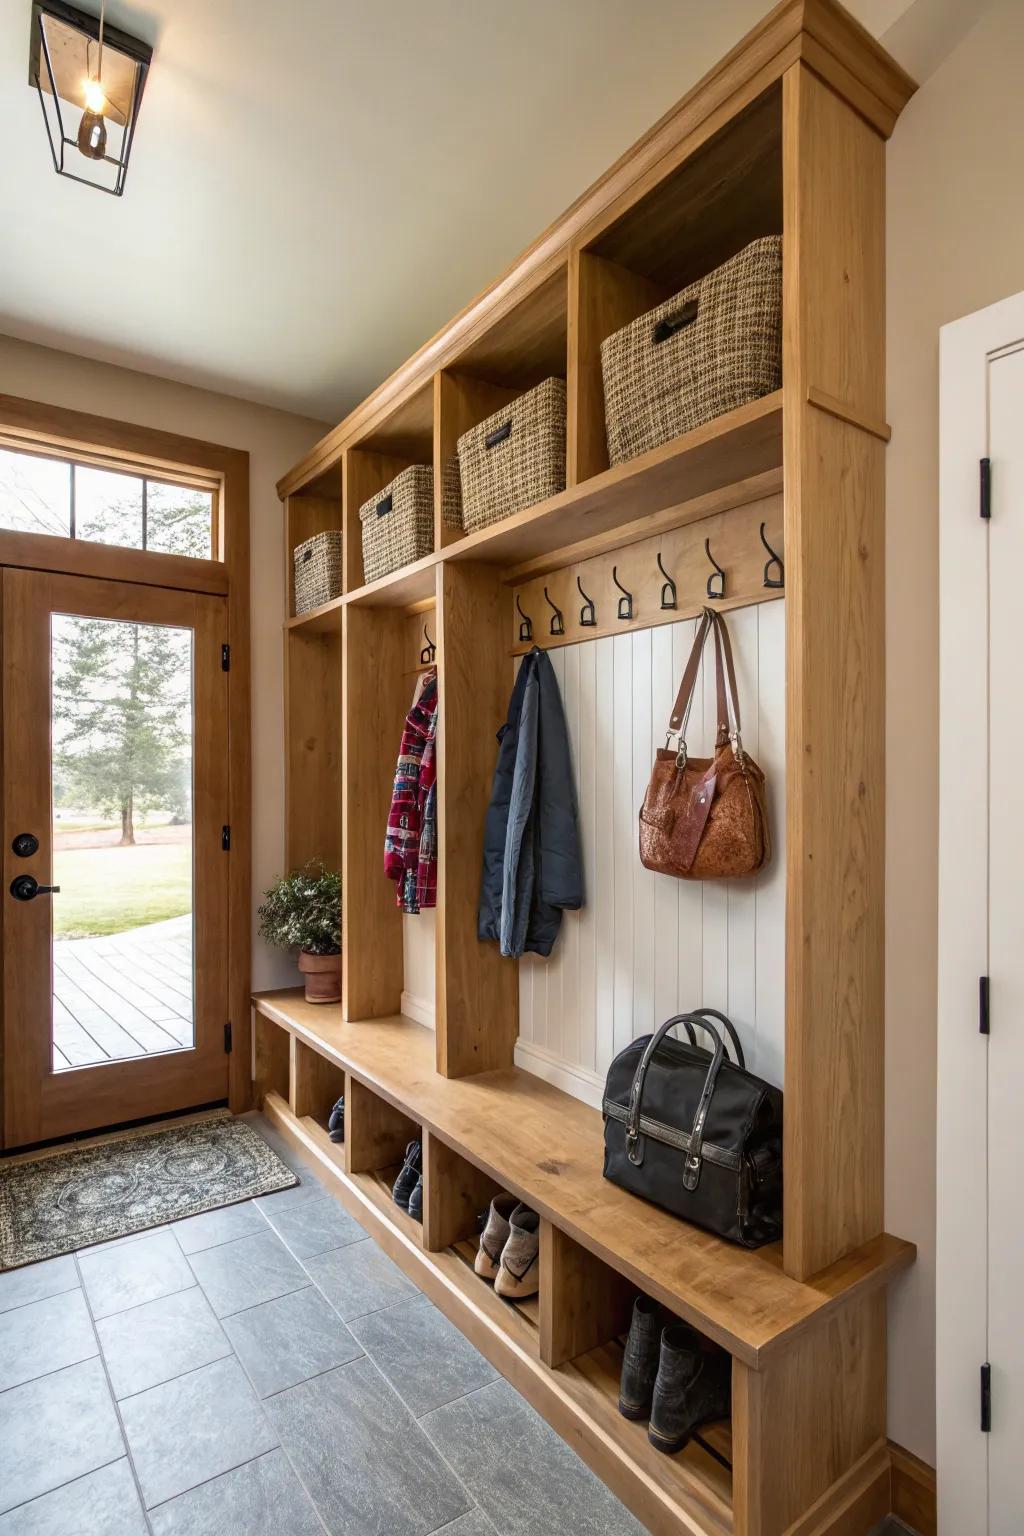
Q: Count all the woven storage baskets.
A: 4